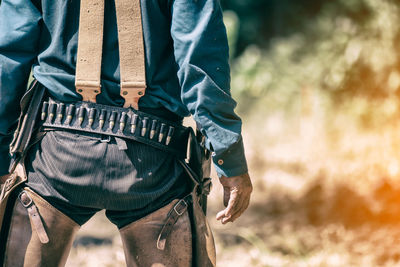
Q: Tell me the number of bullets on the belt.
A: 14